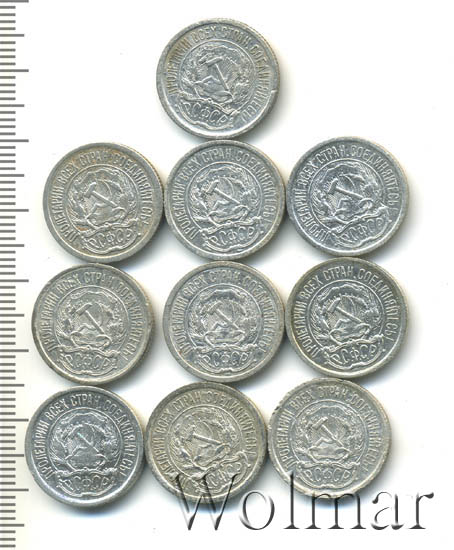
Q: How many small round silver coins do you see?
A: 10